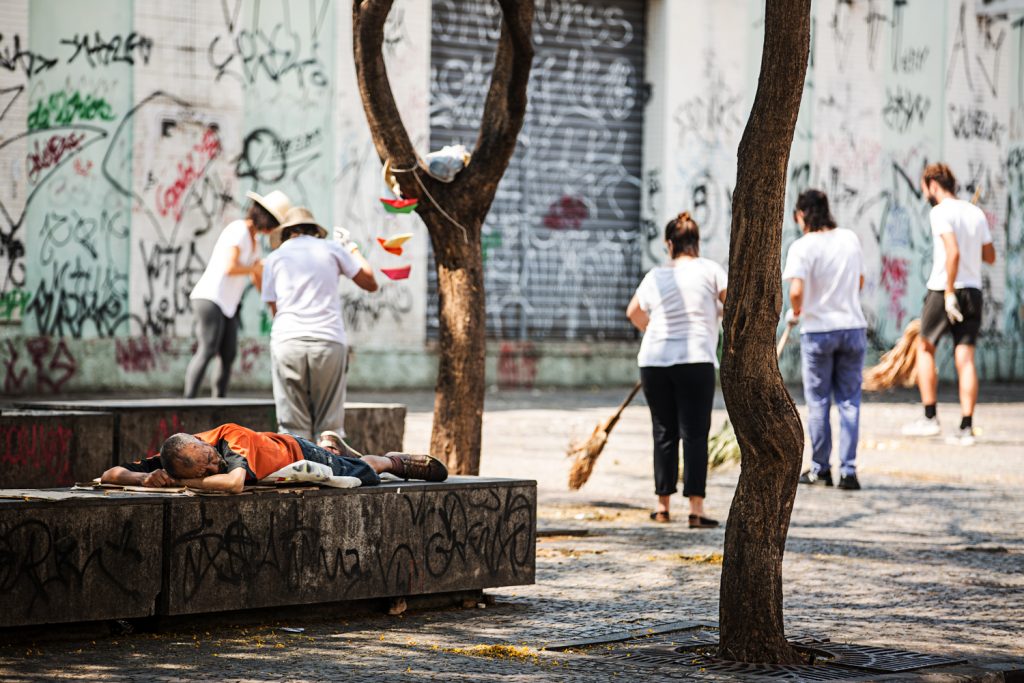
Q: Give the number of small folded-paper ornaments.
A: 3